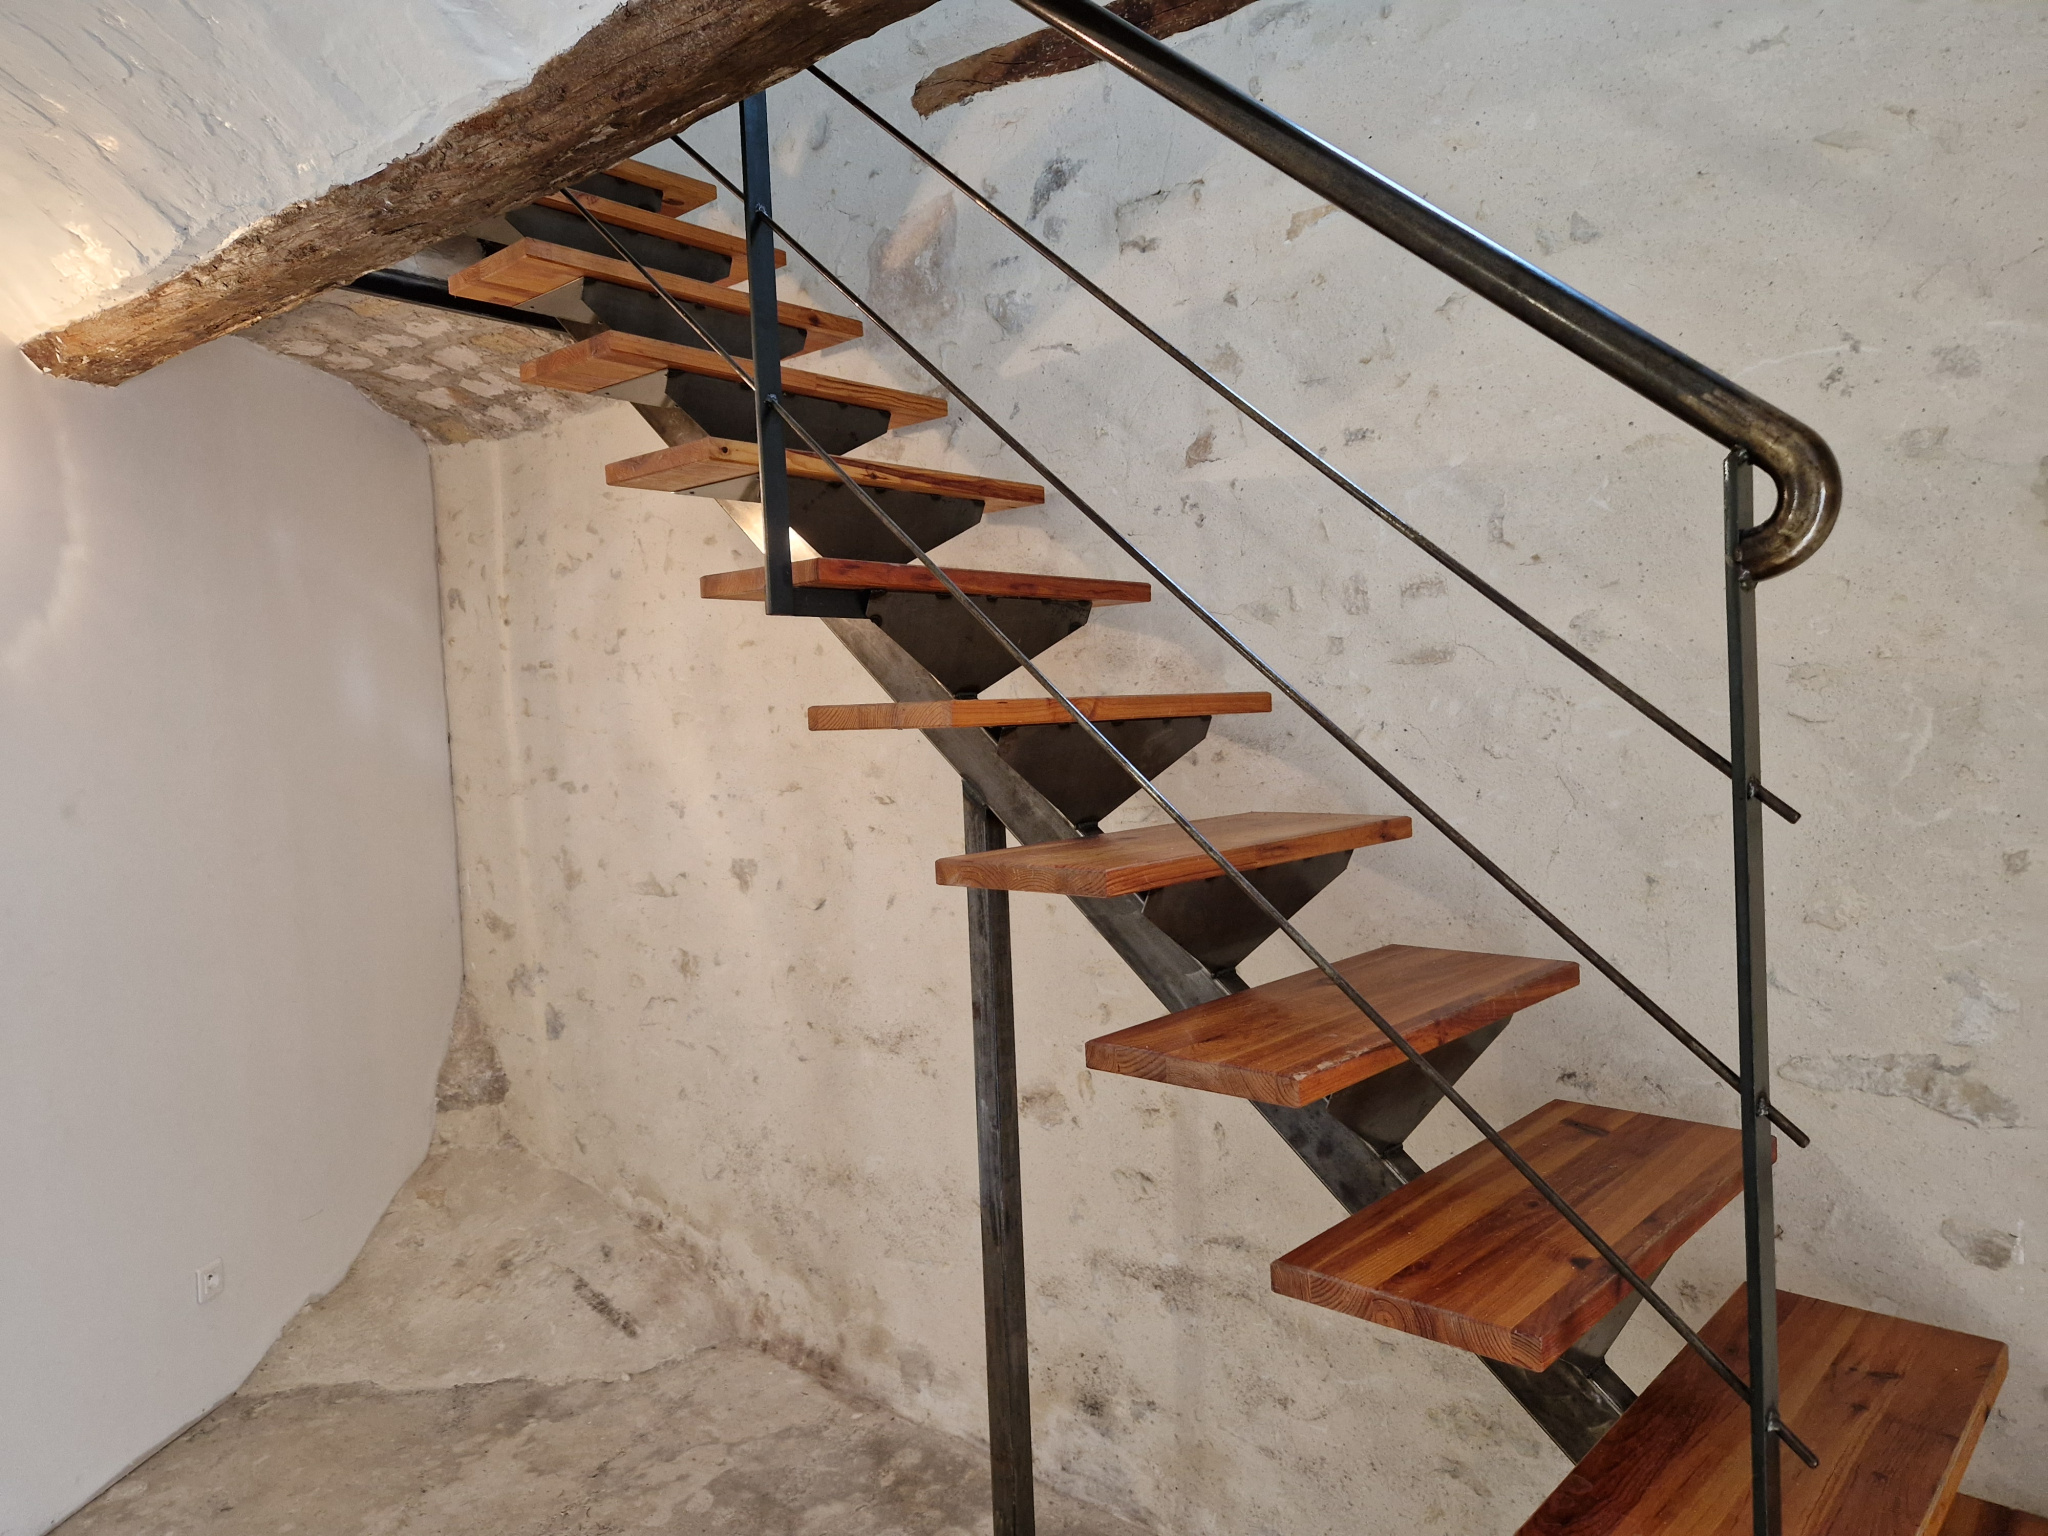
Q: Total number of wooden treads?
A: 12